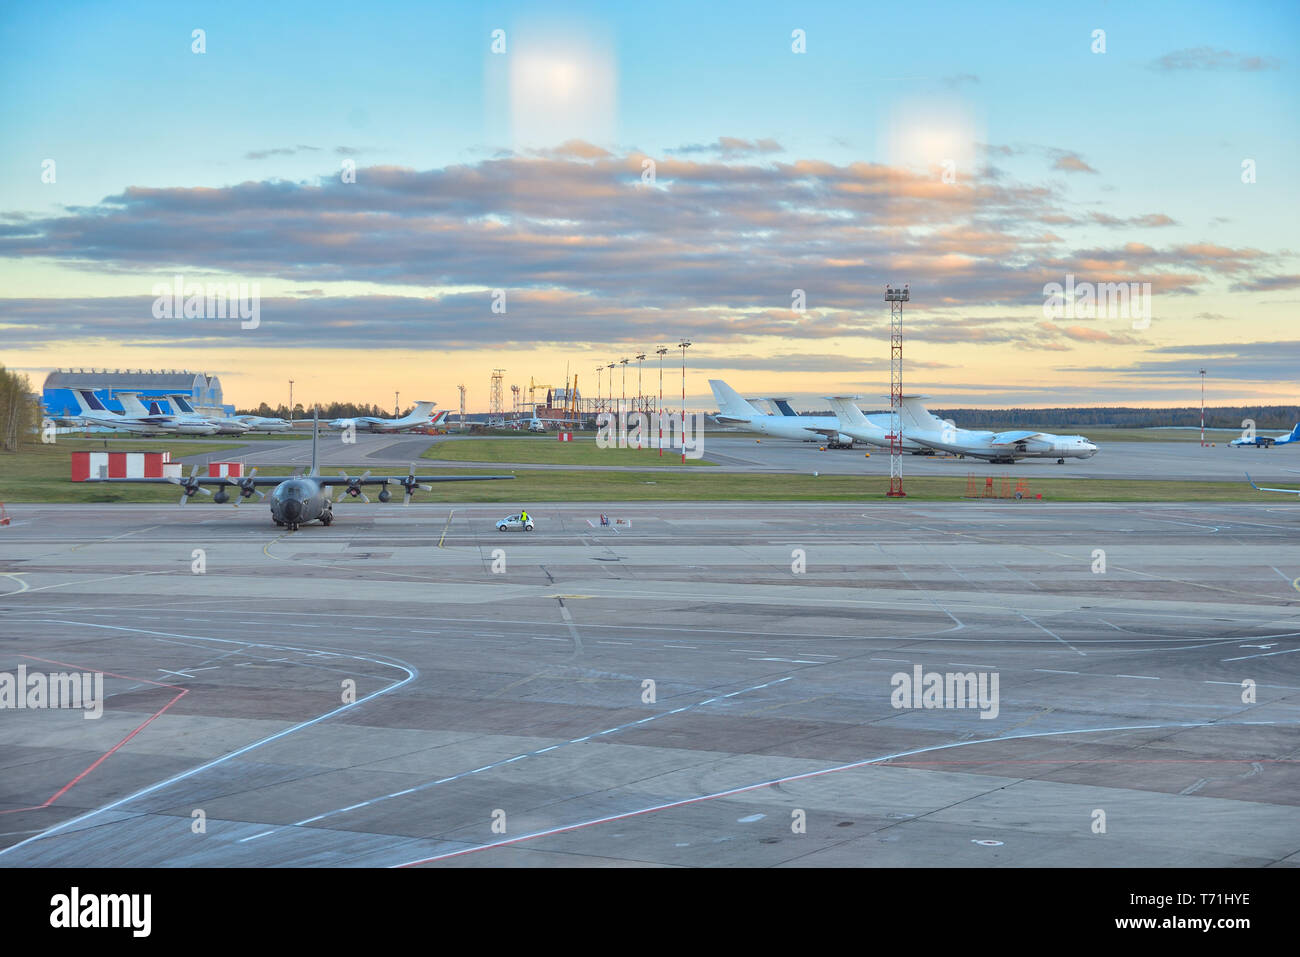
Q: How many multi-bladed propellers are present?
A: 4